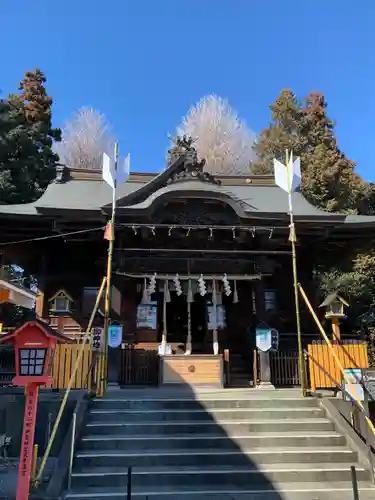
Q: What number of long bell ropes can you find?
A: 3